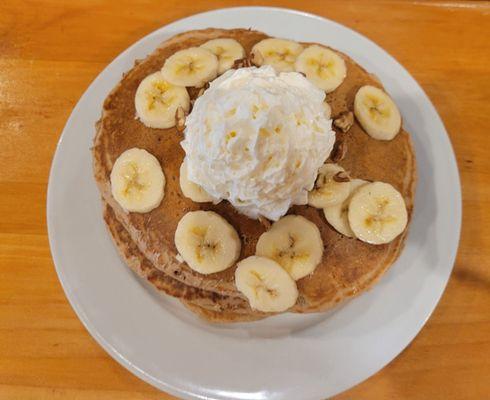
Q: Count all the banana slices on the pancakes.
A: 14